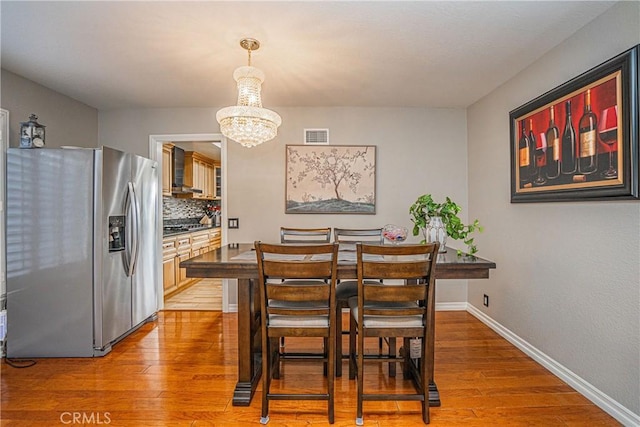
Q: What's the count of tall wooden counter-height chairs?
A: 4